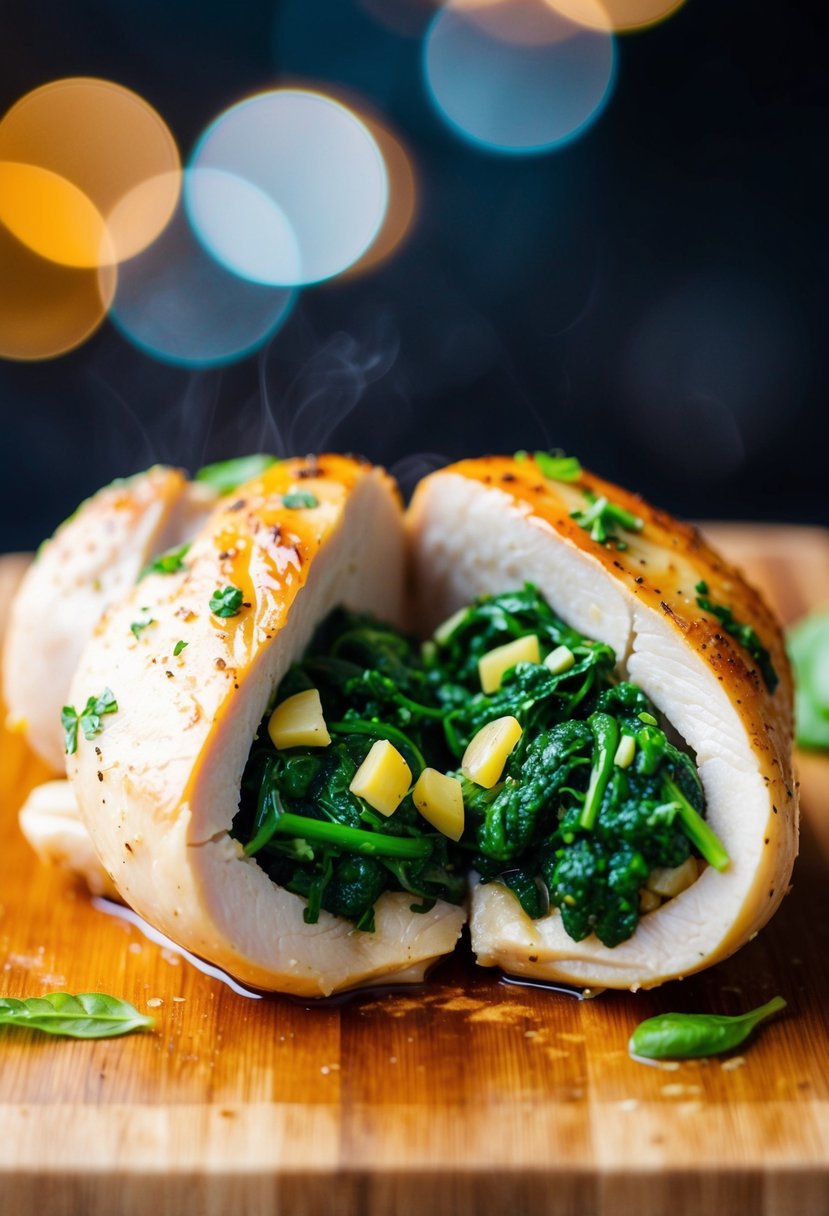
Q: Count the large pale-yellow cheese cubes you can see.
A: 5